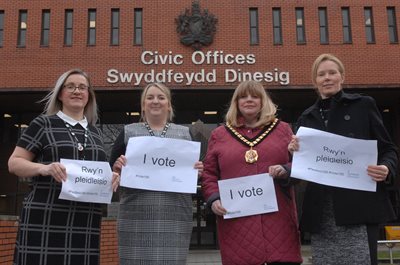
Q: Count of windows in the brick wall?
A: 14